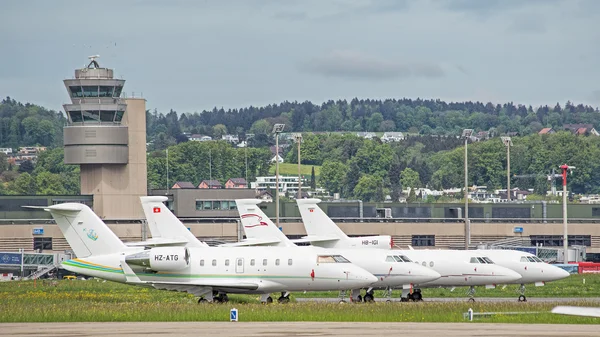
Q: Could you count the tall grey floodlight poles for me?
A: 4